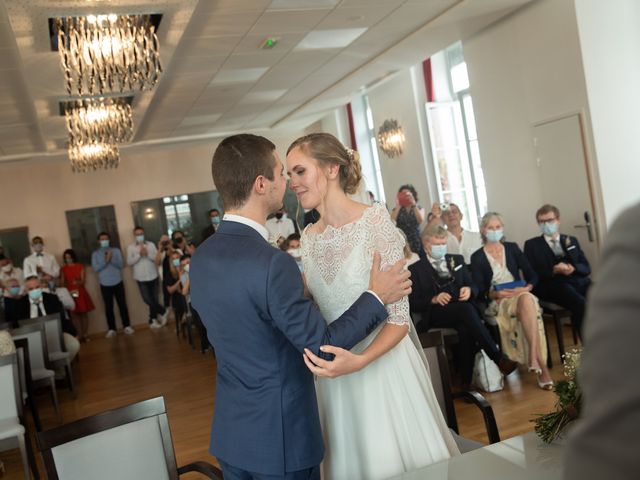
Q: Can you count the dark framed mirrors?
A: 3